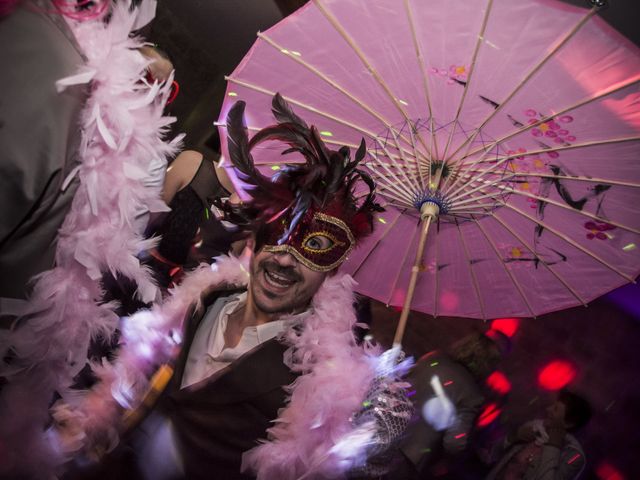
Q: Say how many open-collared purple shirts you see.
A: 0